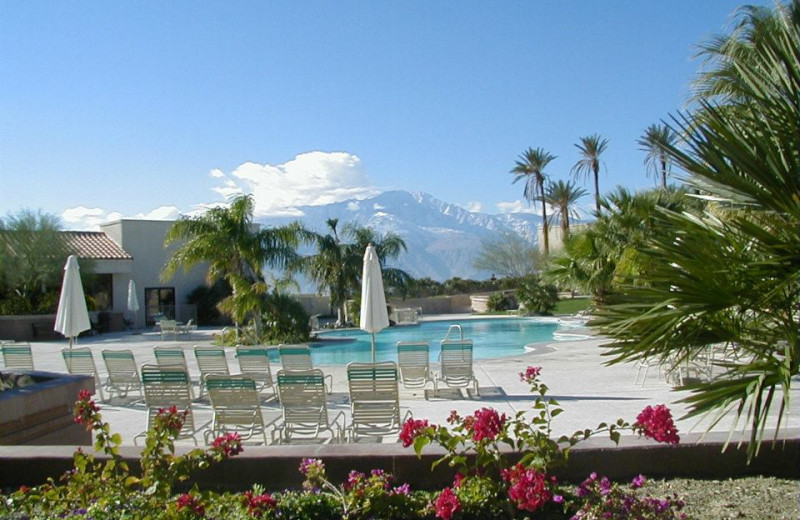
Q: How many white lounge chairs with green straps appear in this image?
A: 13